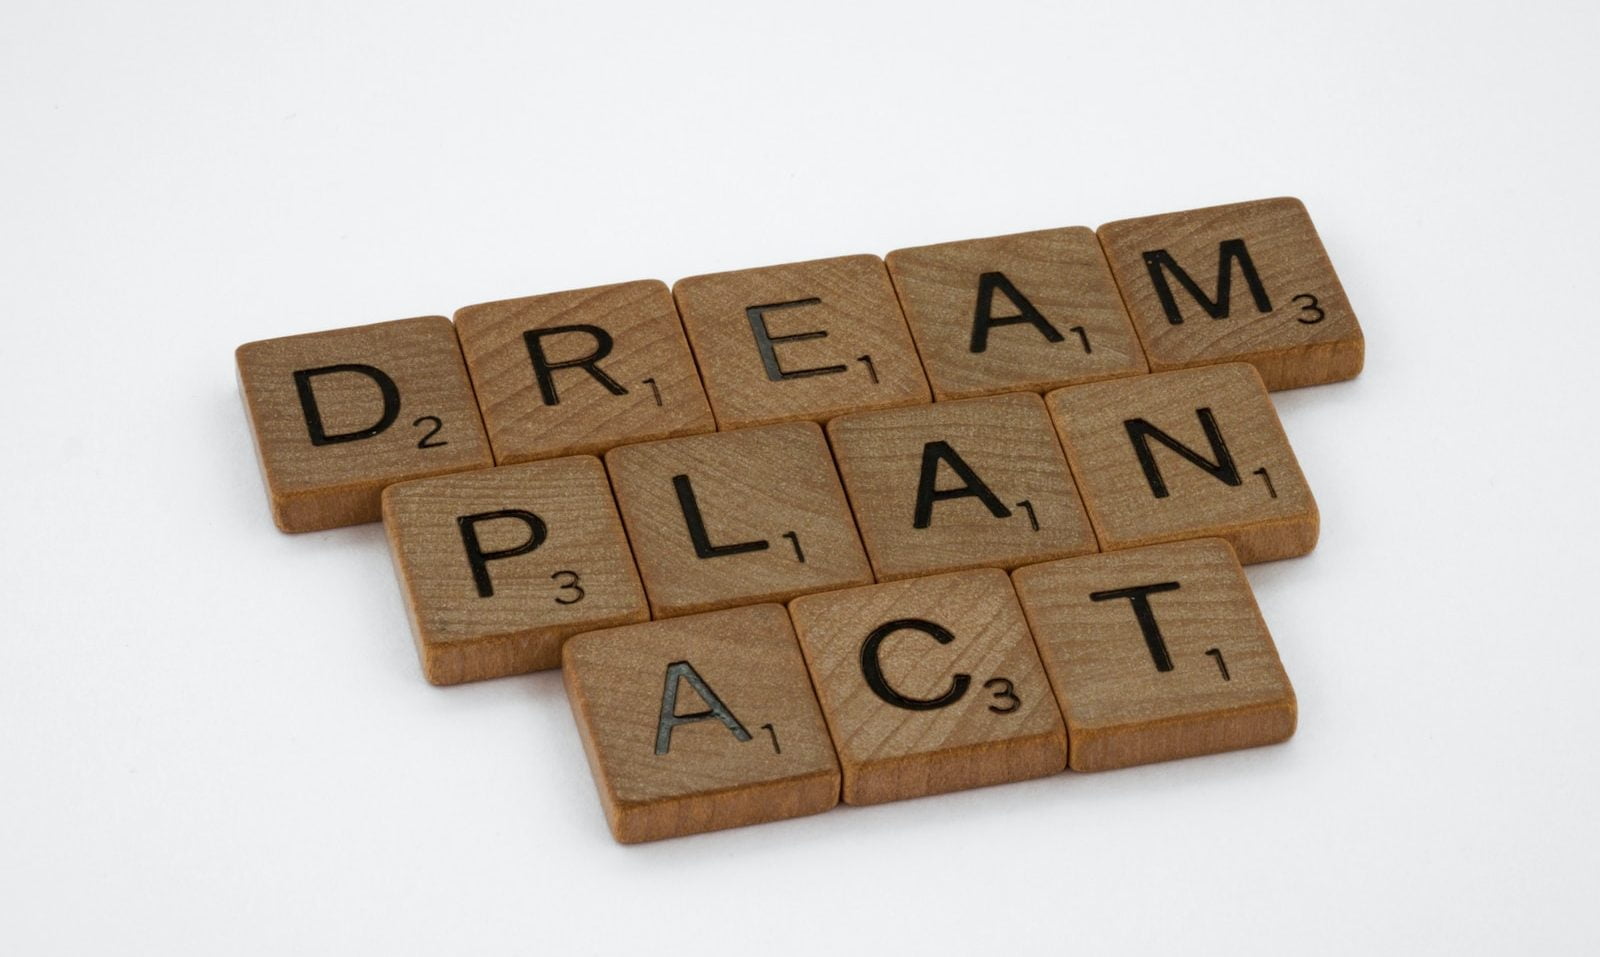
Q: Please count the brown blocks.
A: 12